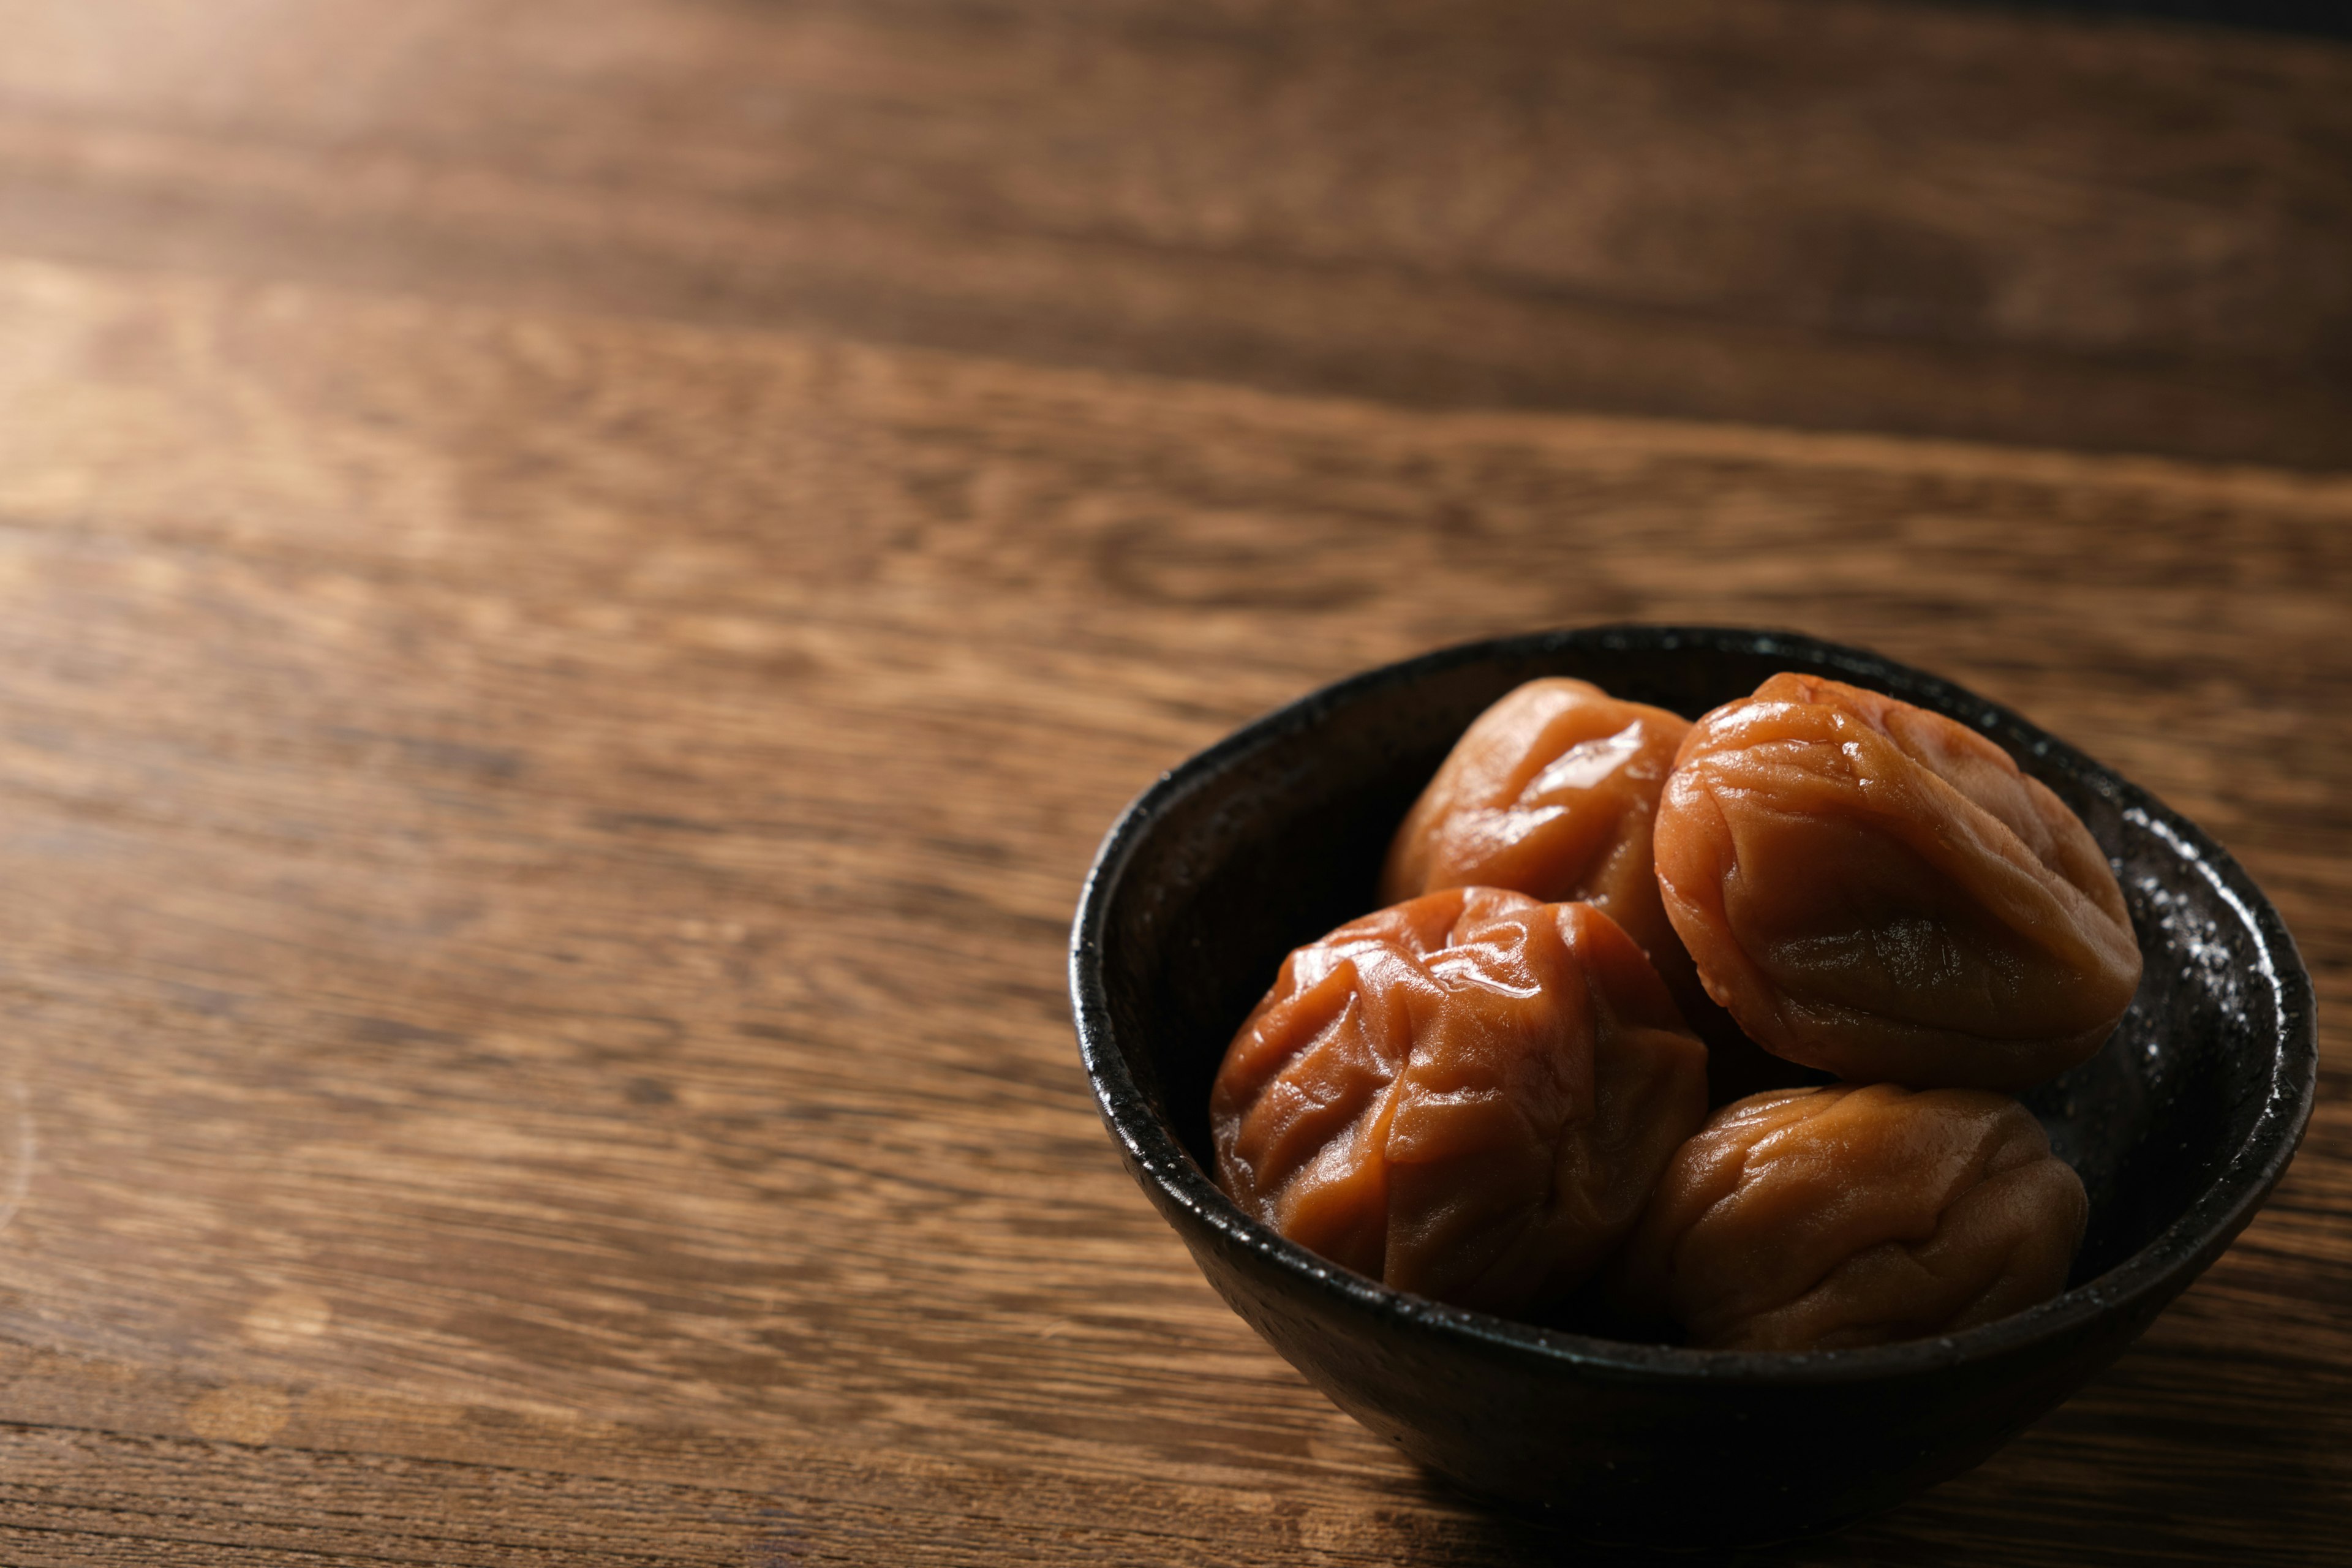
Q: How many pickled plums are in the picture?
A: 4